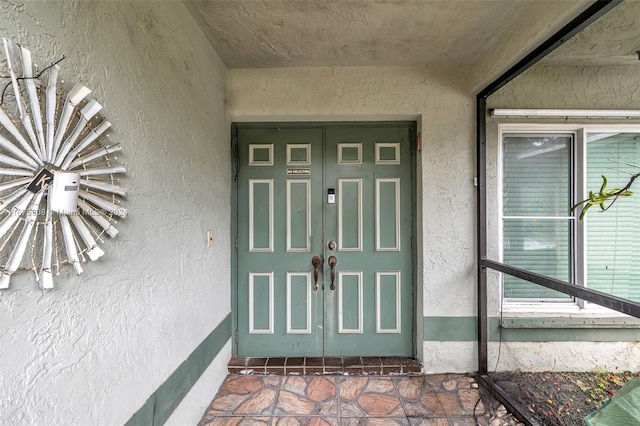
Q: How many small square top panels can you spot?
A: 4